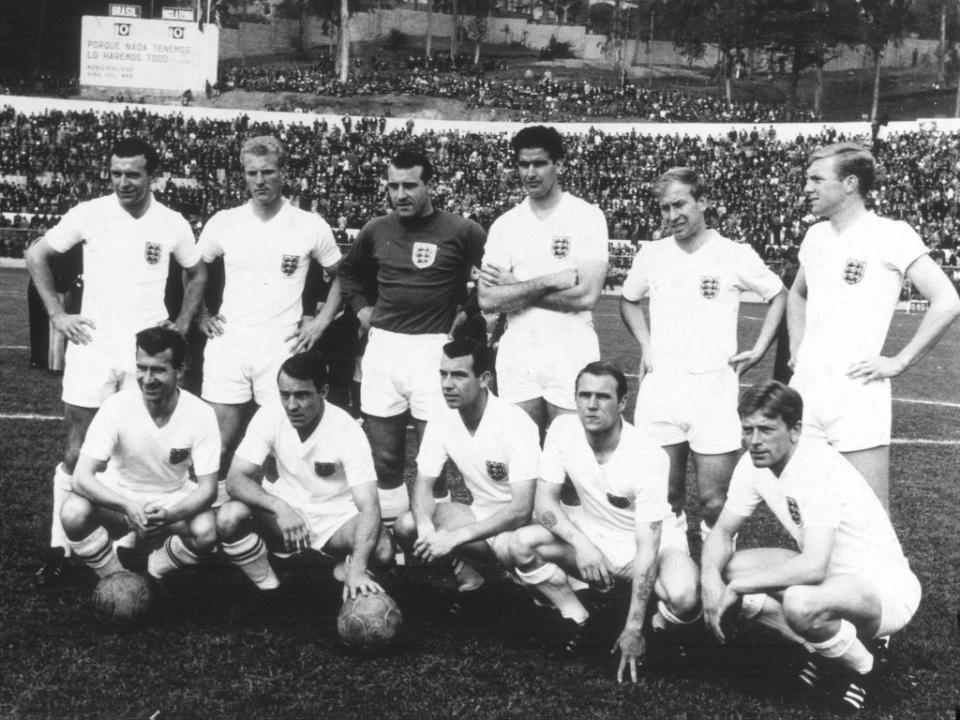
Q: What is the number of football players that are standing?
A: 6